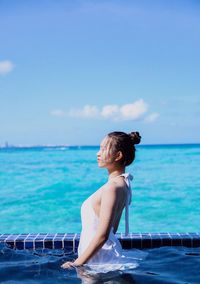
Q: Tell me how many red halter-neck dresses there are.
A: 0